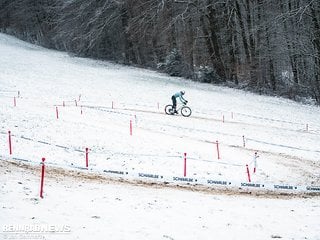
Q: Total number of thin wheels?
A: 2